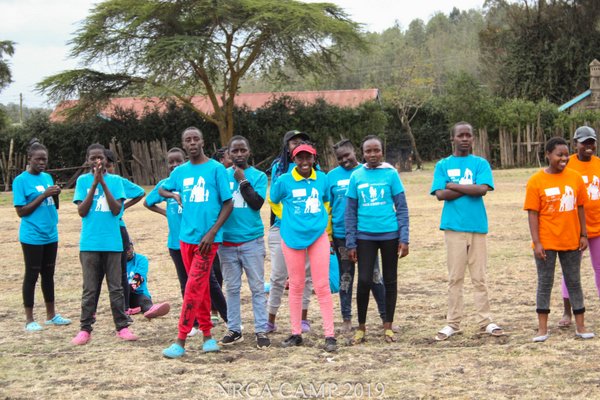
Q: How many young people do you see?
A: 15